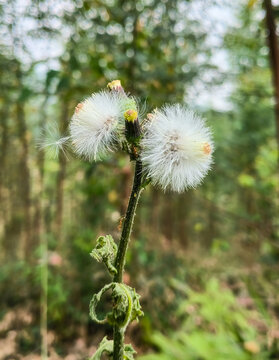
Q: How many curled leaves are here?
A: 3